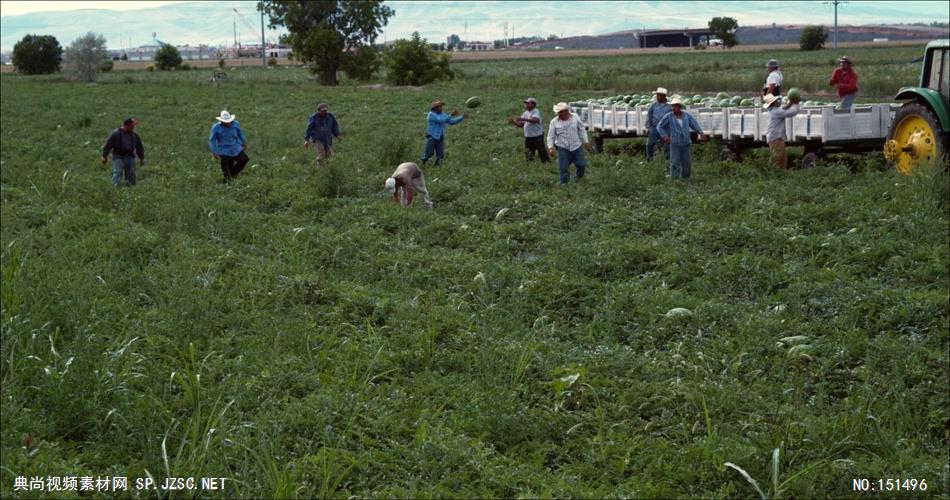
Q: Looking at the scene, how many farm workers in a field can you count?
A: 12